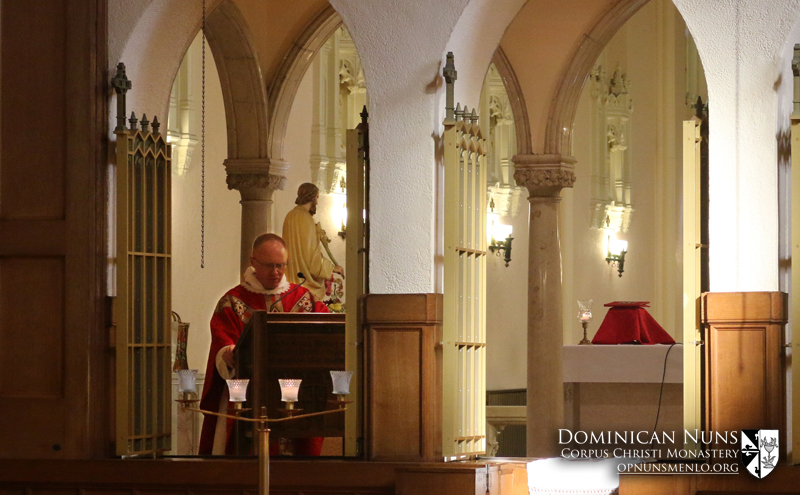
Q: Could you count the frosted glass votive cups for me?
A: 4